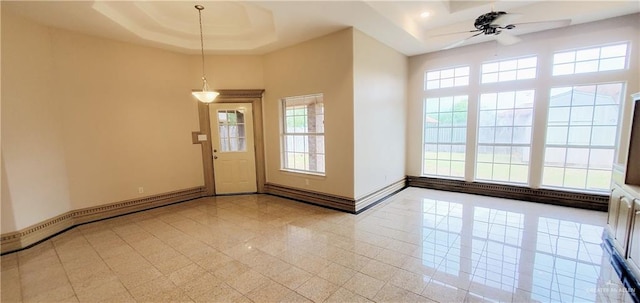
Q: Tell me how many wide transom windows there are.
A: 3